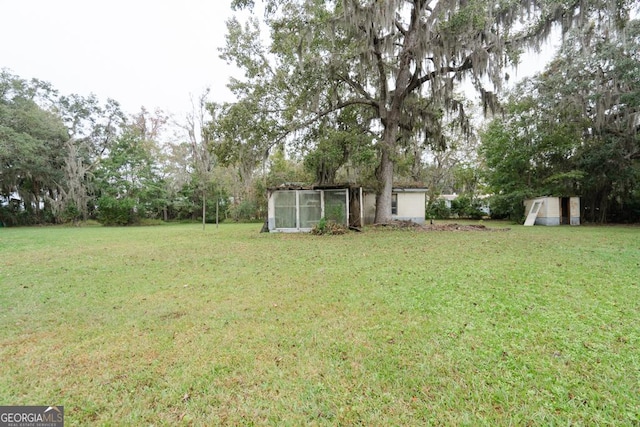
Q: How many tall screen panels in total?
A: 3